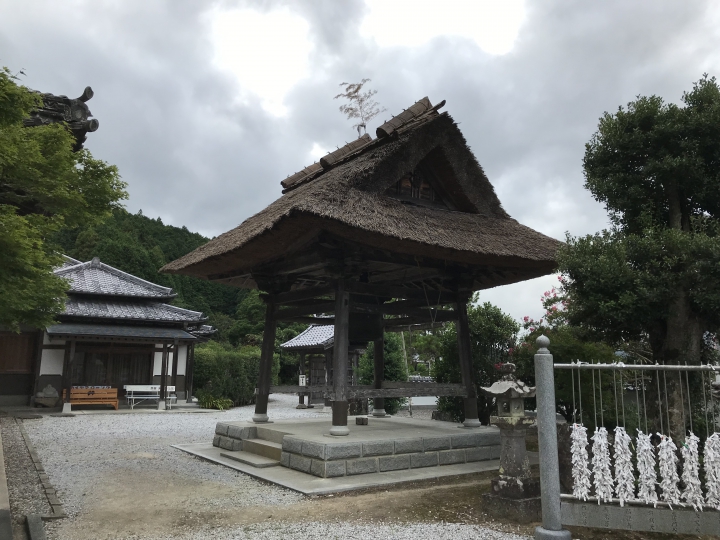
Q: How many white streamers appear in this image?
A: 7